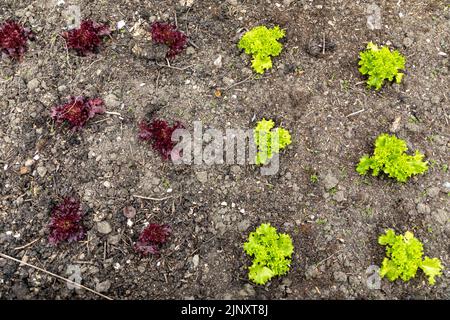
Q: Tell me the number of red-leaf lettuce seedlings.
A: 7